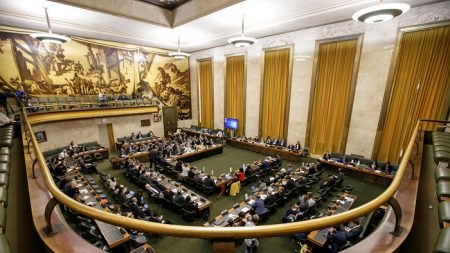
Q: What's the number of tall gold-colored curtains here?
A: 5